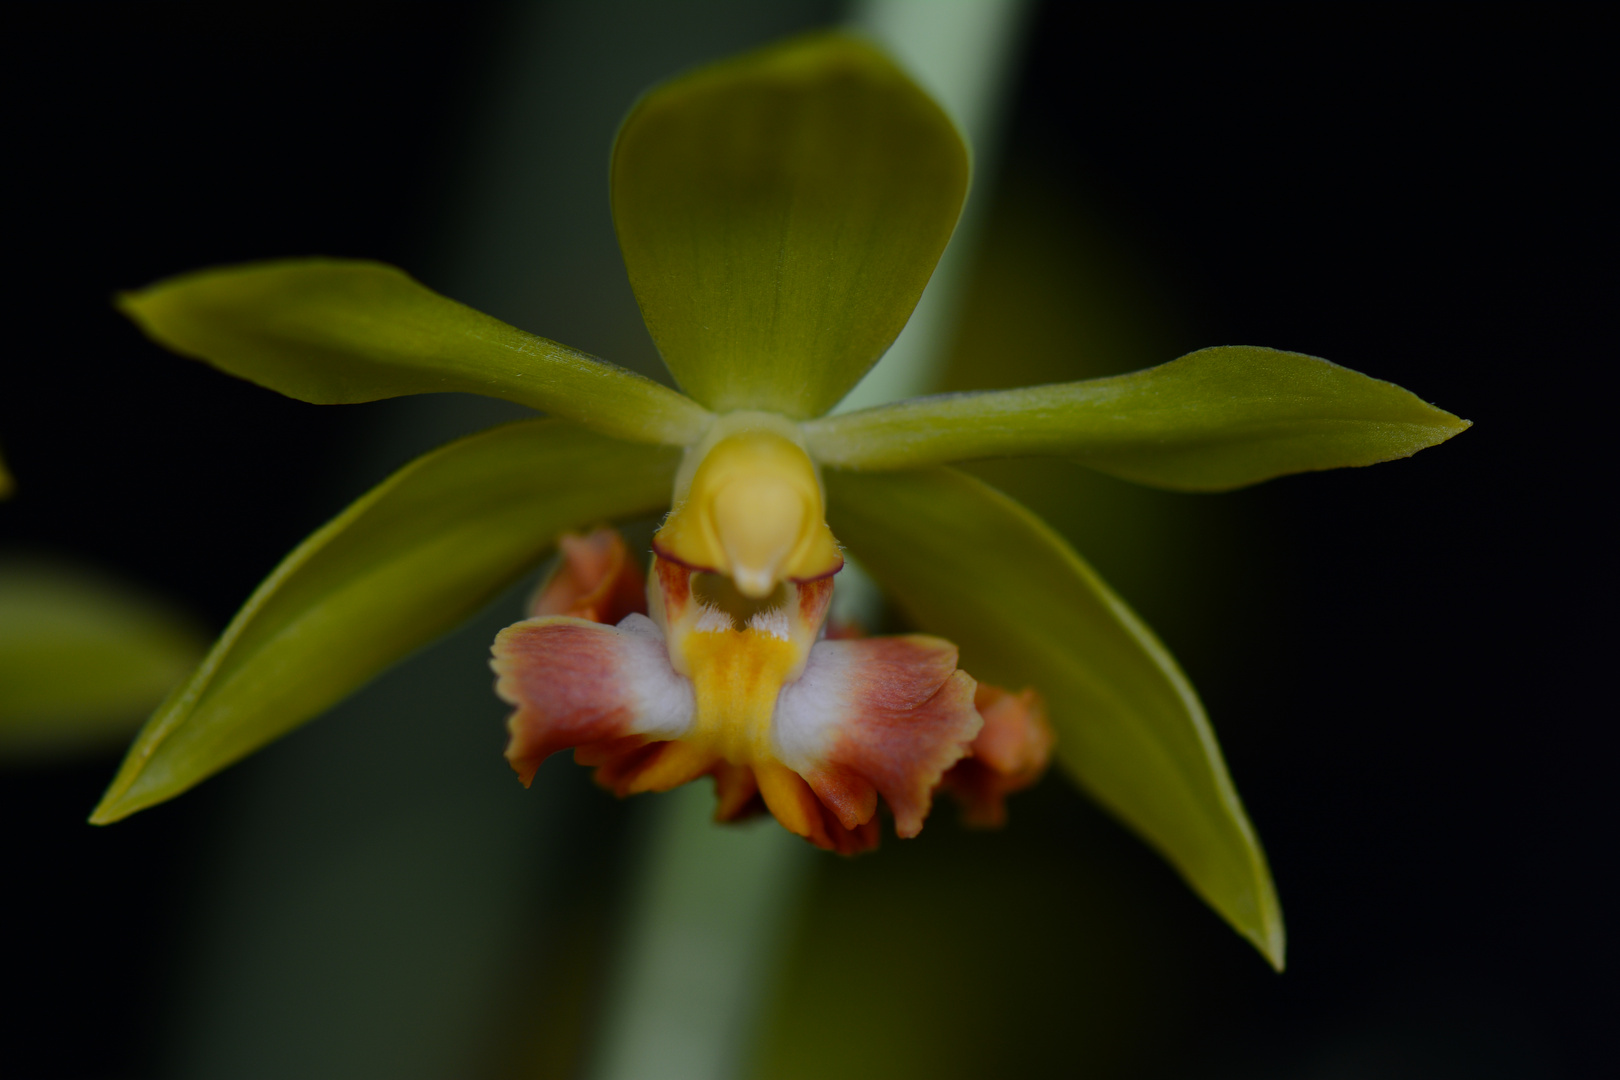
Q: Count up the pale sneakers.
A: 0